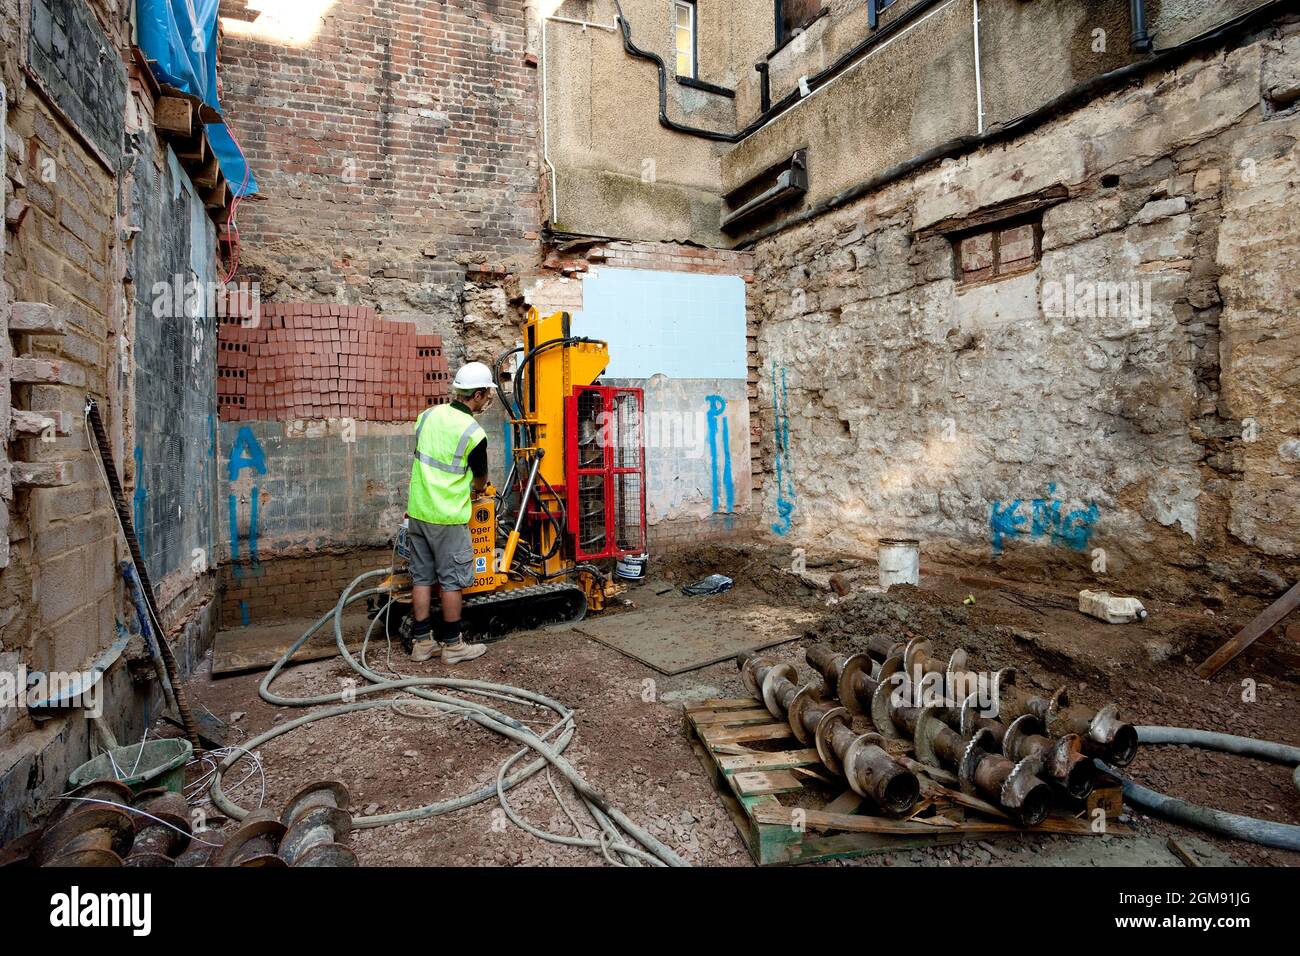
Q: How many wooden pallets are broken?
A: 1